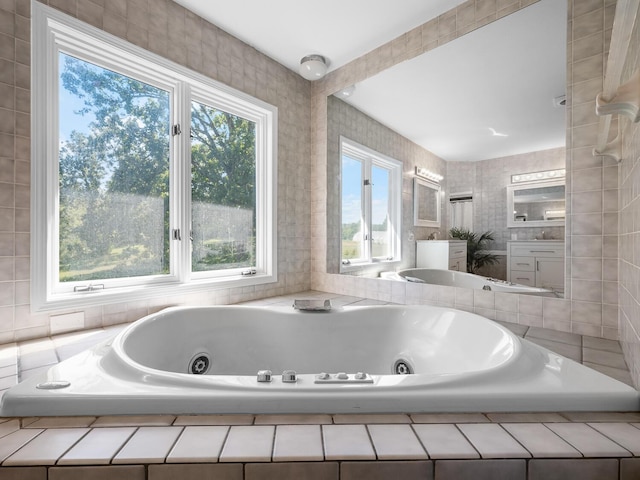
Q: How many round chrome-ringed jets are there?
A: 2